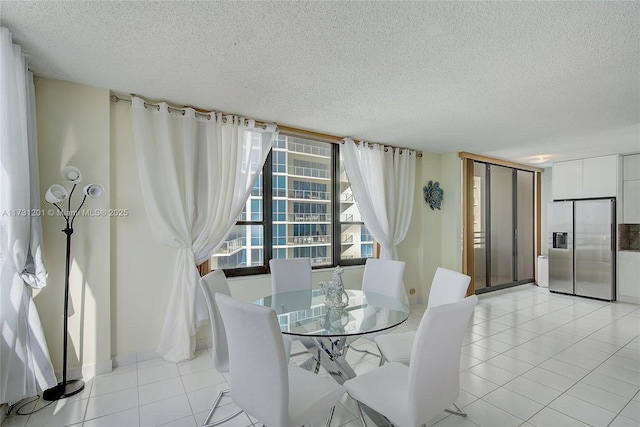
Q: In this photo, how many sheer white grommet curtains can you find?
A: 3